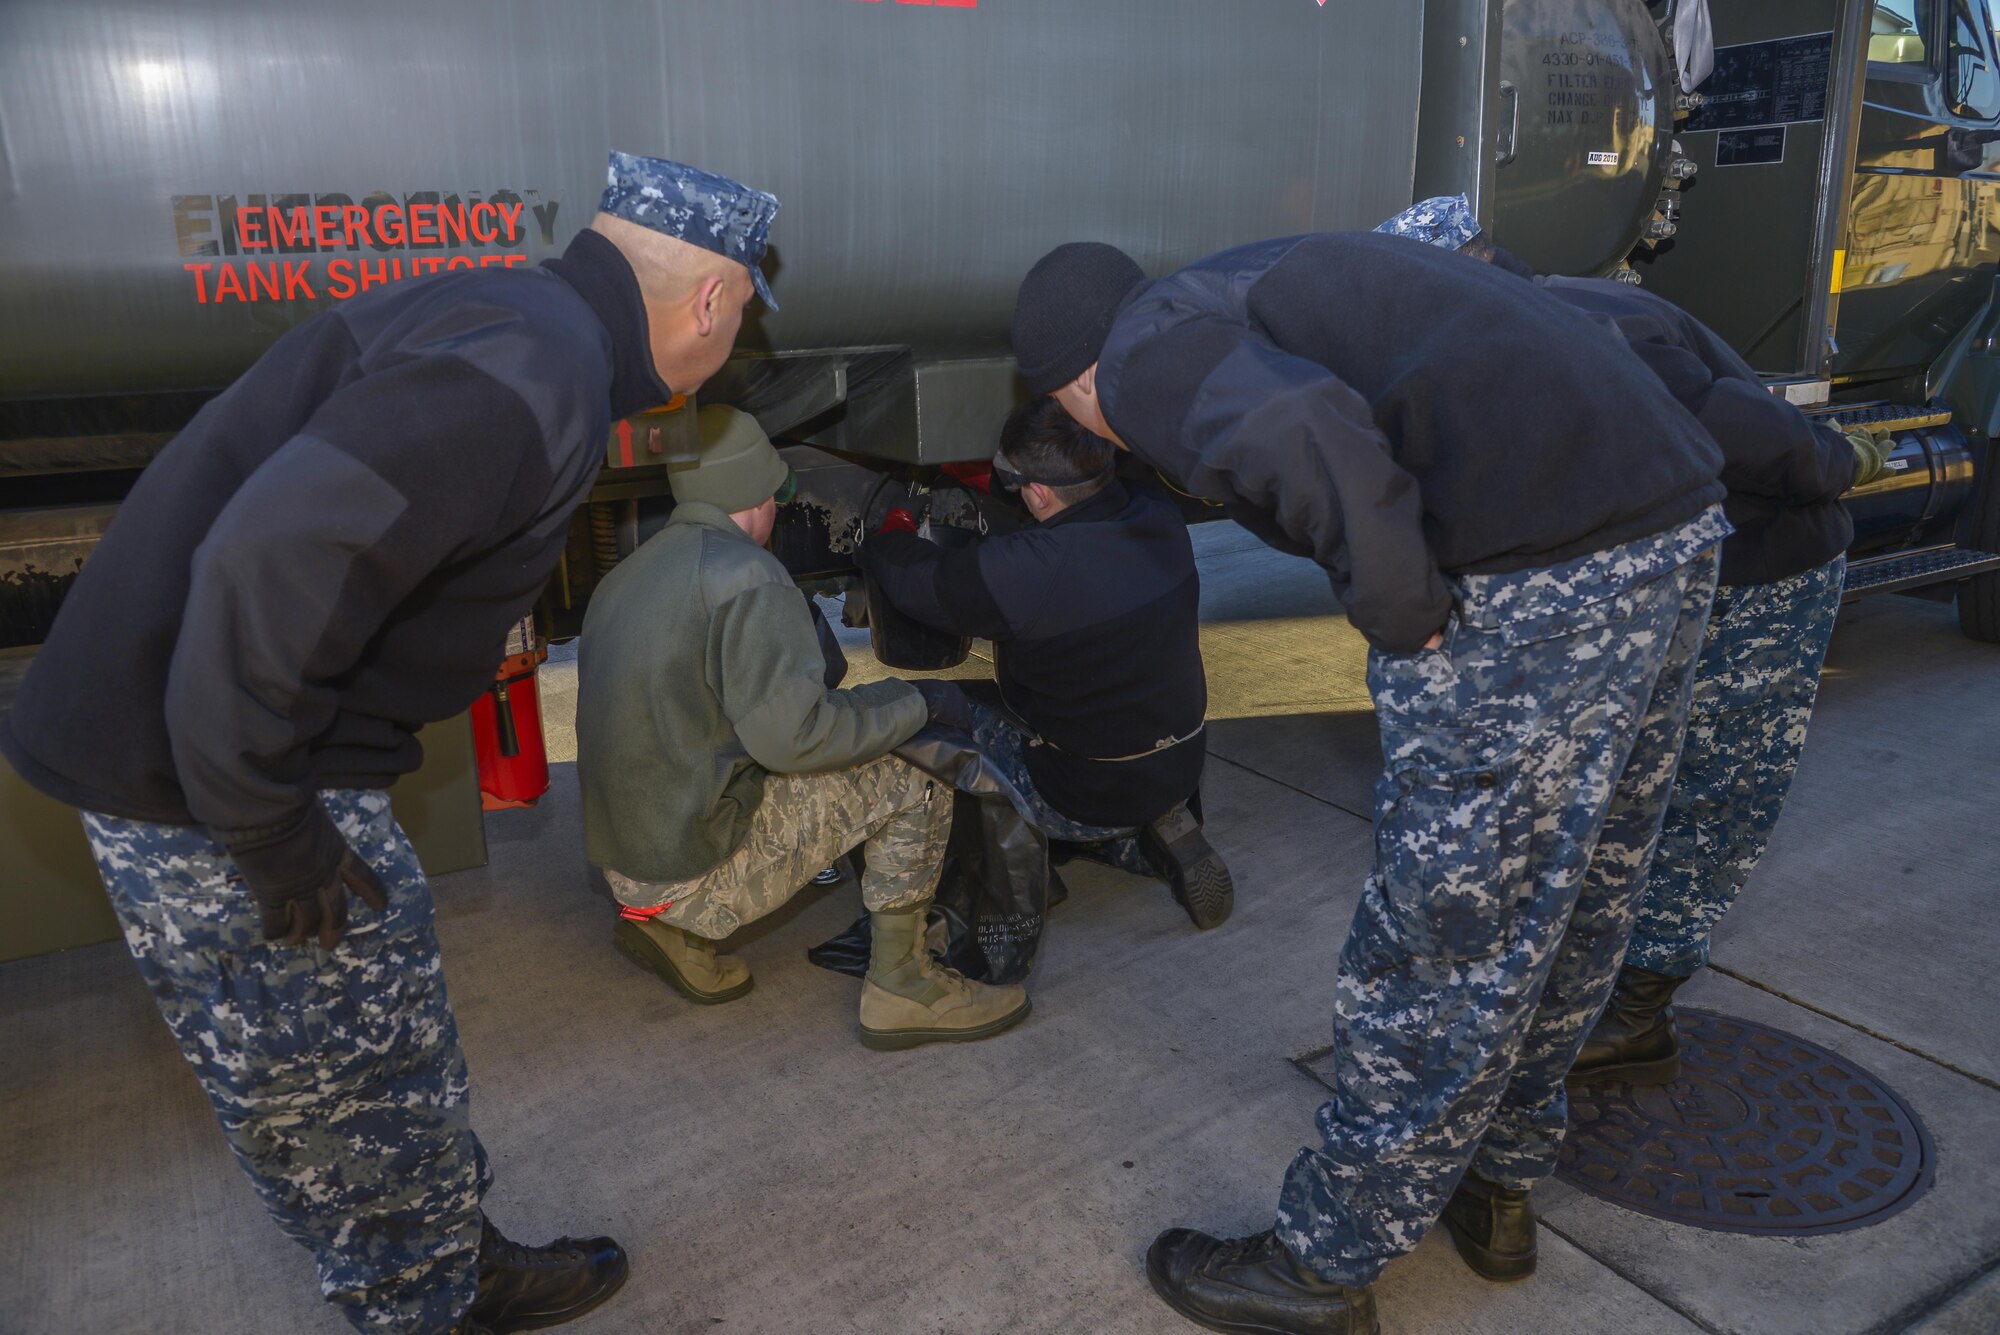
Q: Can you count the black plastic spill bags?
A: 1